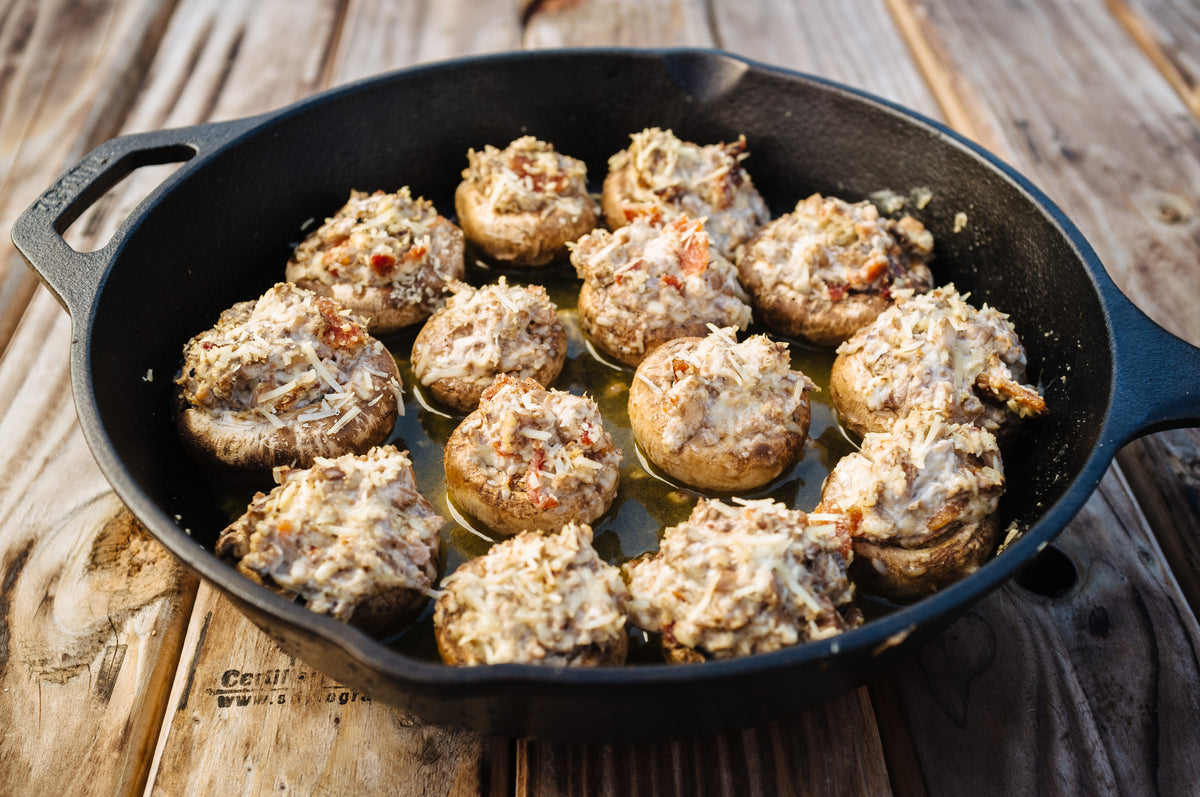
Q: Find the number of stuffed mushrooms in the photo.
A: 14